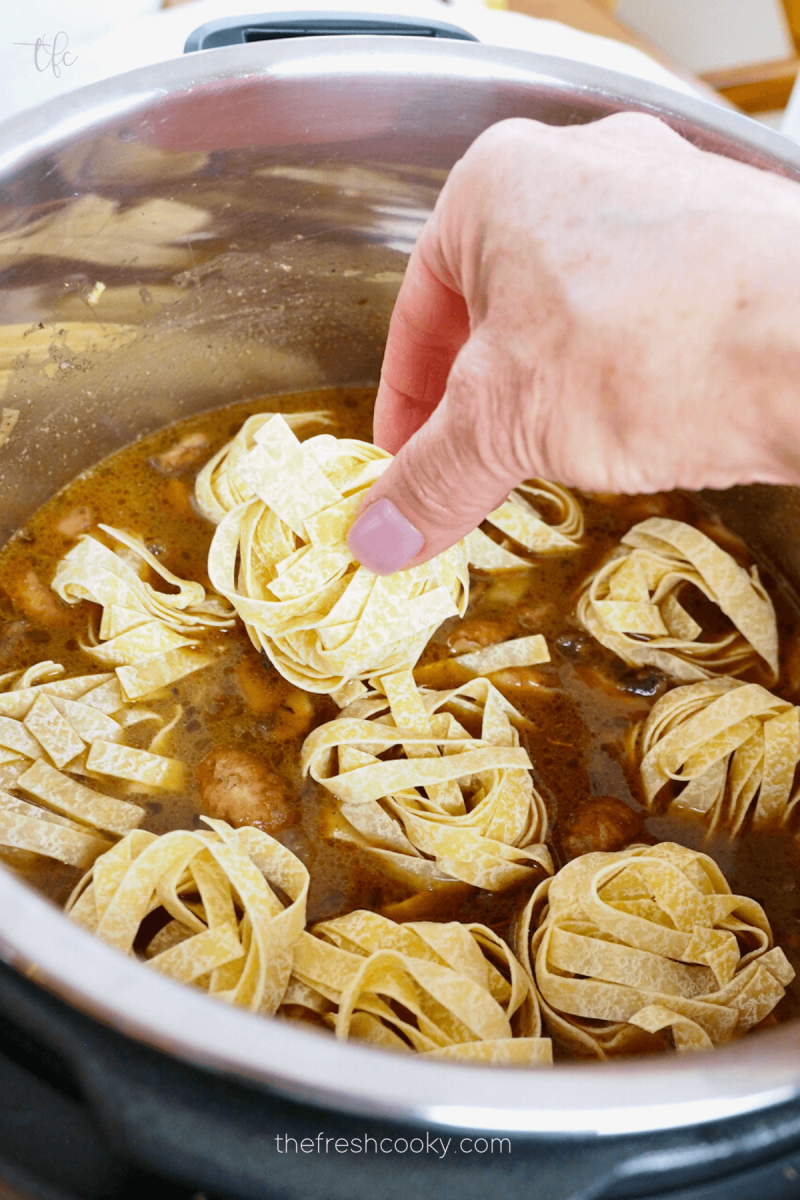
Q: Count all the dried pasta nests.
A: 11